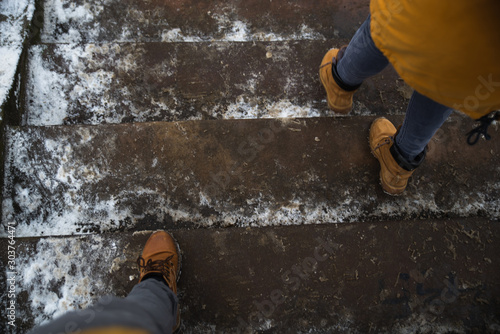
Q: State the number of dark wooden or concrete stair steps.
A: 4